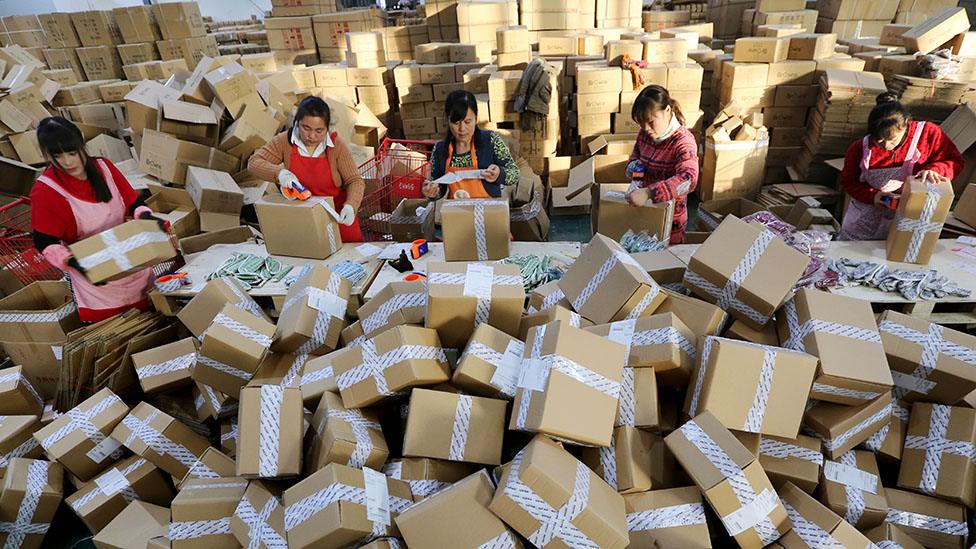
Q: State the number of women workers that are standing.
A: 5